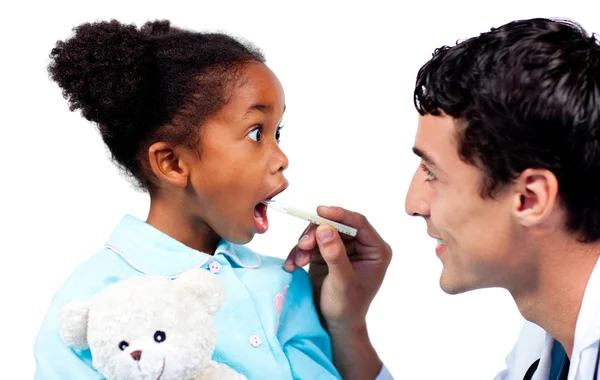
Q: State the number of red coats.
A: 0